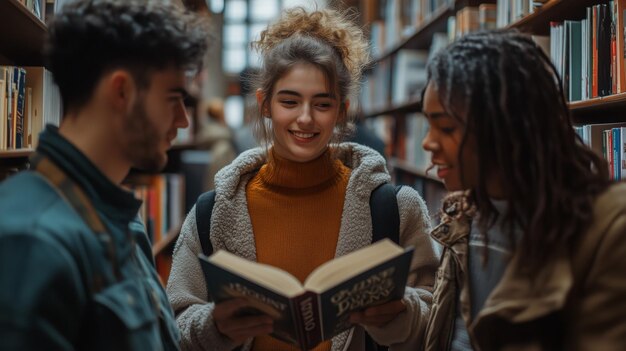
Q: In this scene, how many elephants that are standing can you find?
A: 0